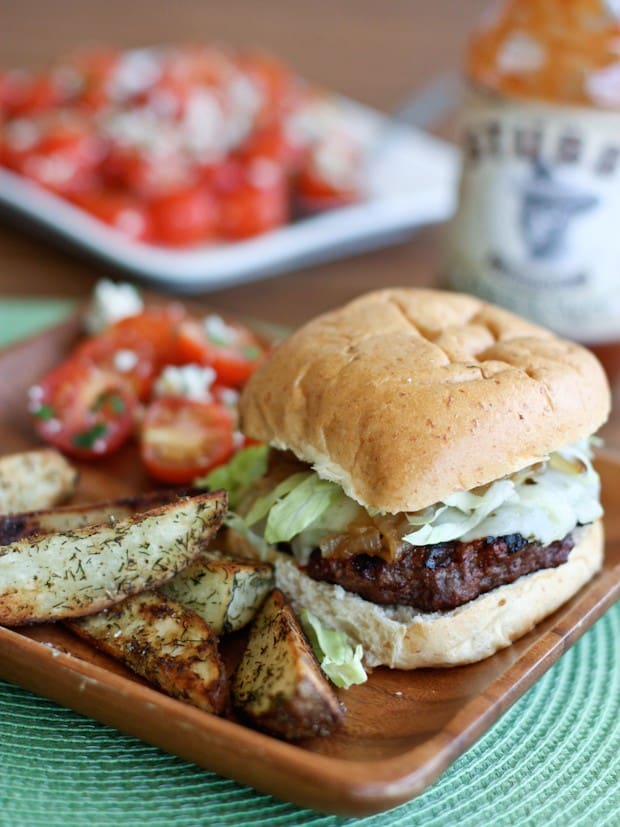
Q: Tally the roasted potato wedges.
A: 6